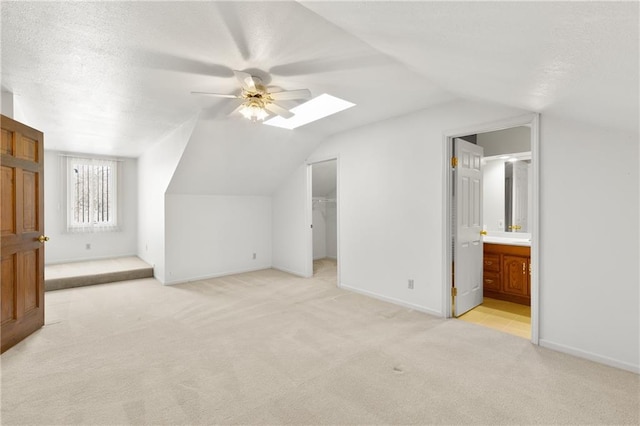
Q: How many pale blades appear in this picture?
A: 5